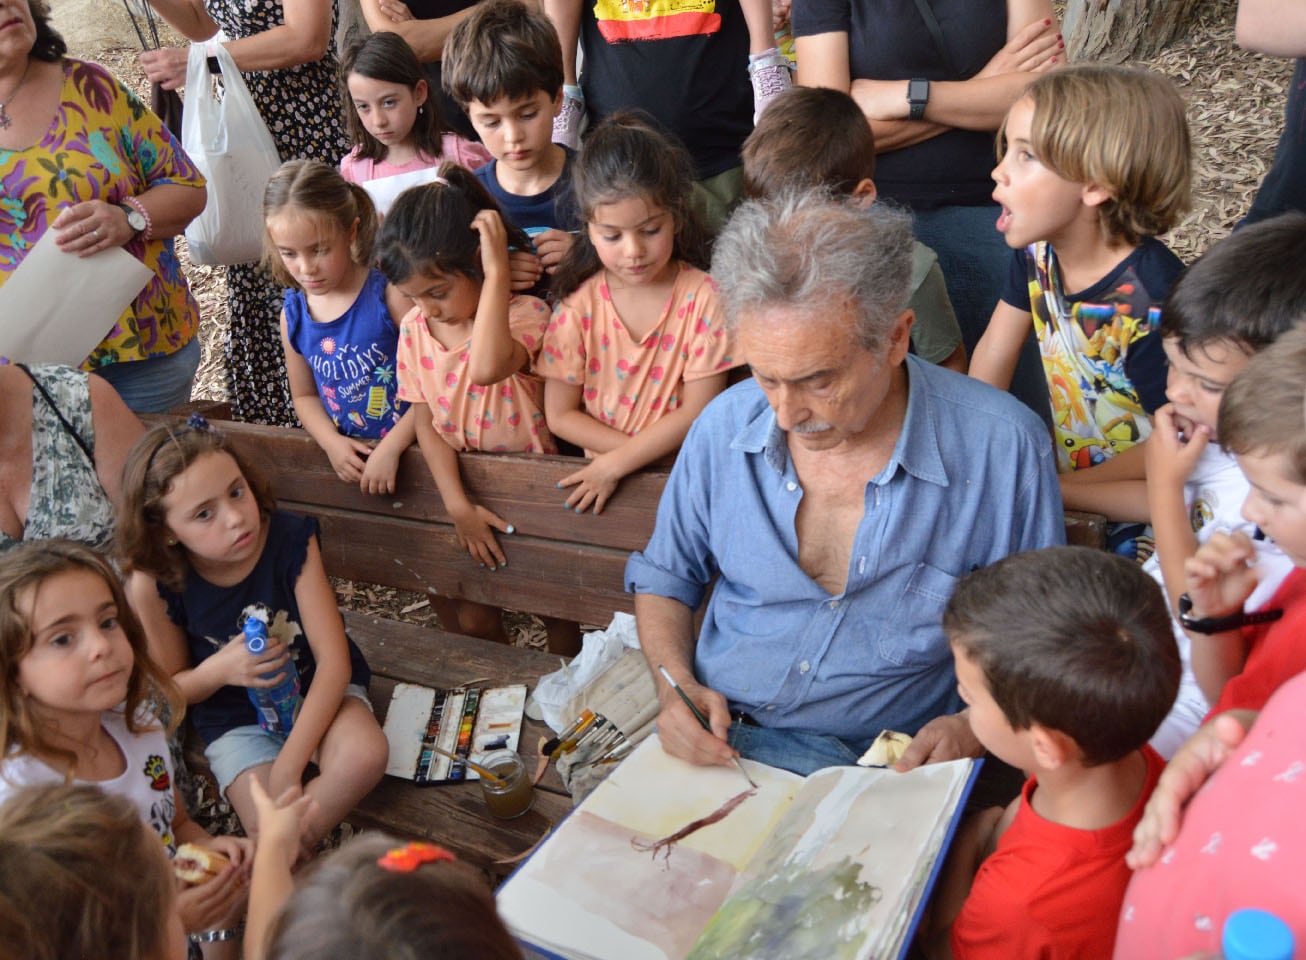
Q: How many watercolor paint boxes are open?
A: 1